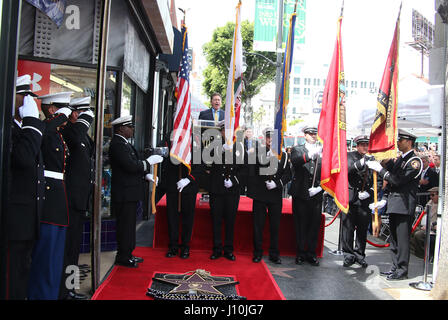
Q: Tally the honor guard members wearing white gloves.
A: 10